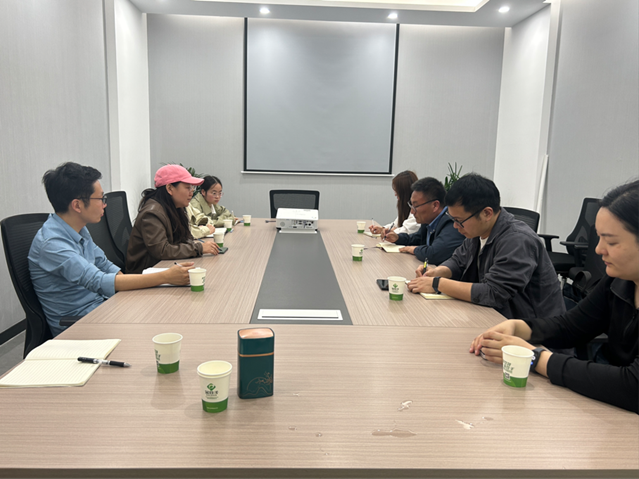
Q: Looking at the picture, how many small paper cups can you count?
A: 10